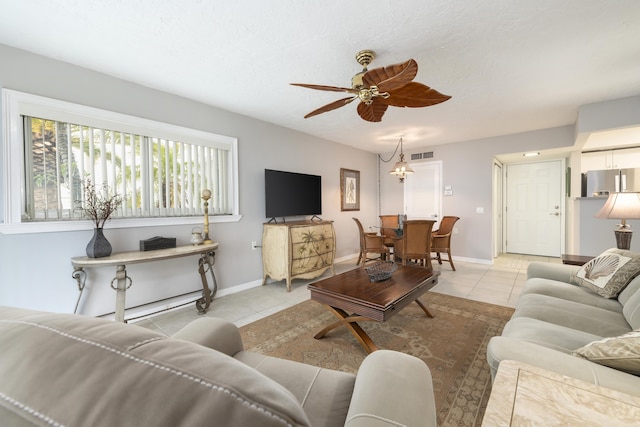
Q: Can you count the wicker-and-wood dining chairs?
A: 4